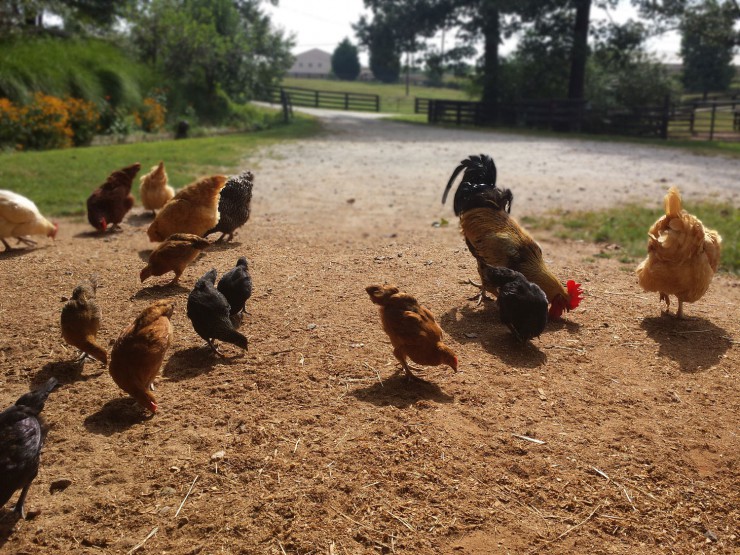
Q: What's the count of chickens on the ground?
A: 15